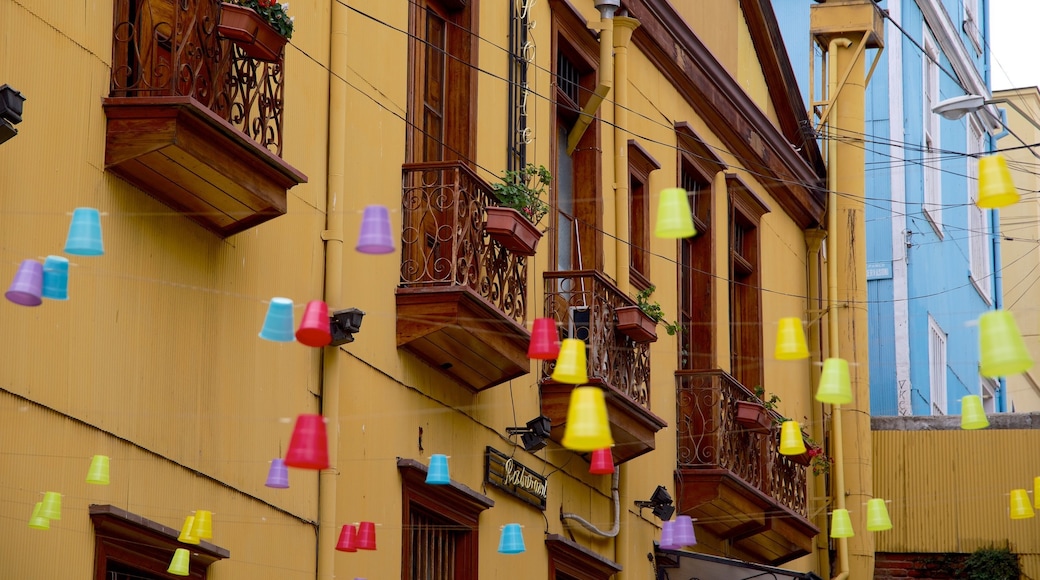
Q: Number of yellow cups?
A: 9